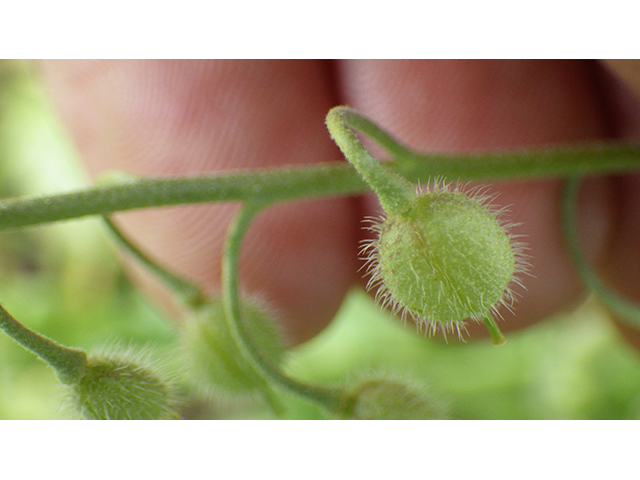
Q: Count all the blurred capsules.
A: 3